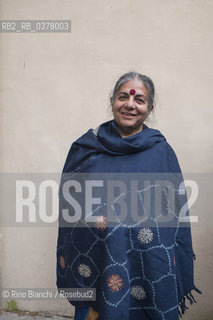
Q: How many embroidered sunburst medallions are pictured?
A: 6